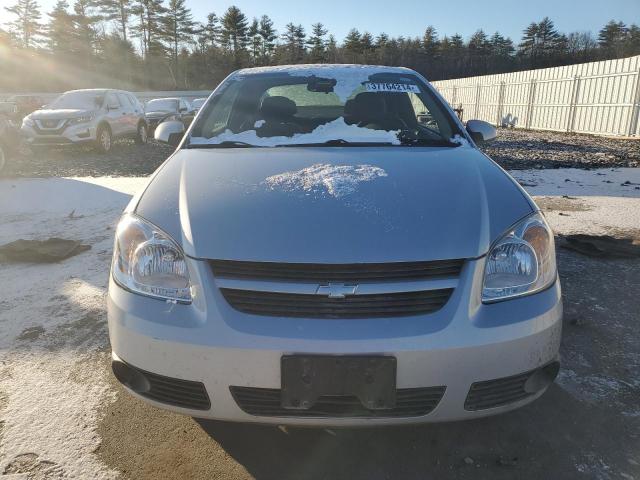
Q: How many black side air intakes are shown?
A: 2